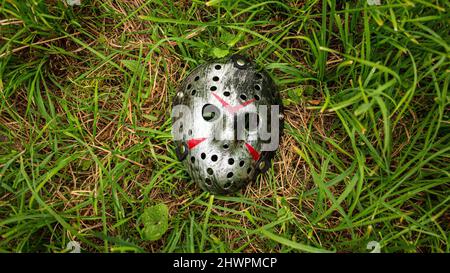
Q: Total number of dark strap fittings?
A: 3